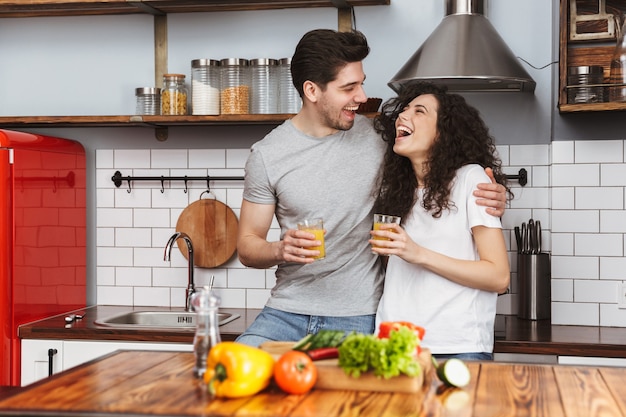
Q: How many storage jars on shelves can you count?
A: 7